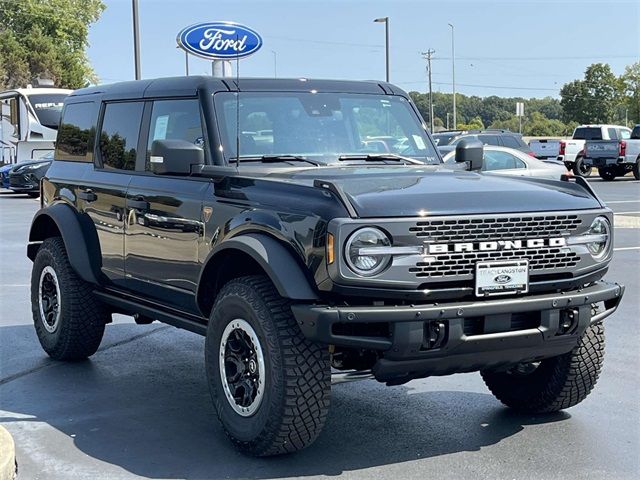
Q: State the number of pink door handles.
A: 0